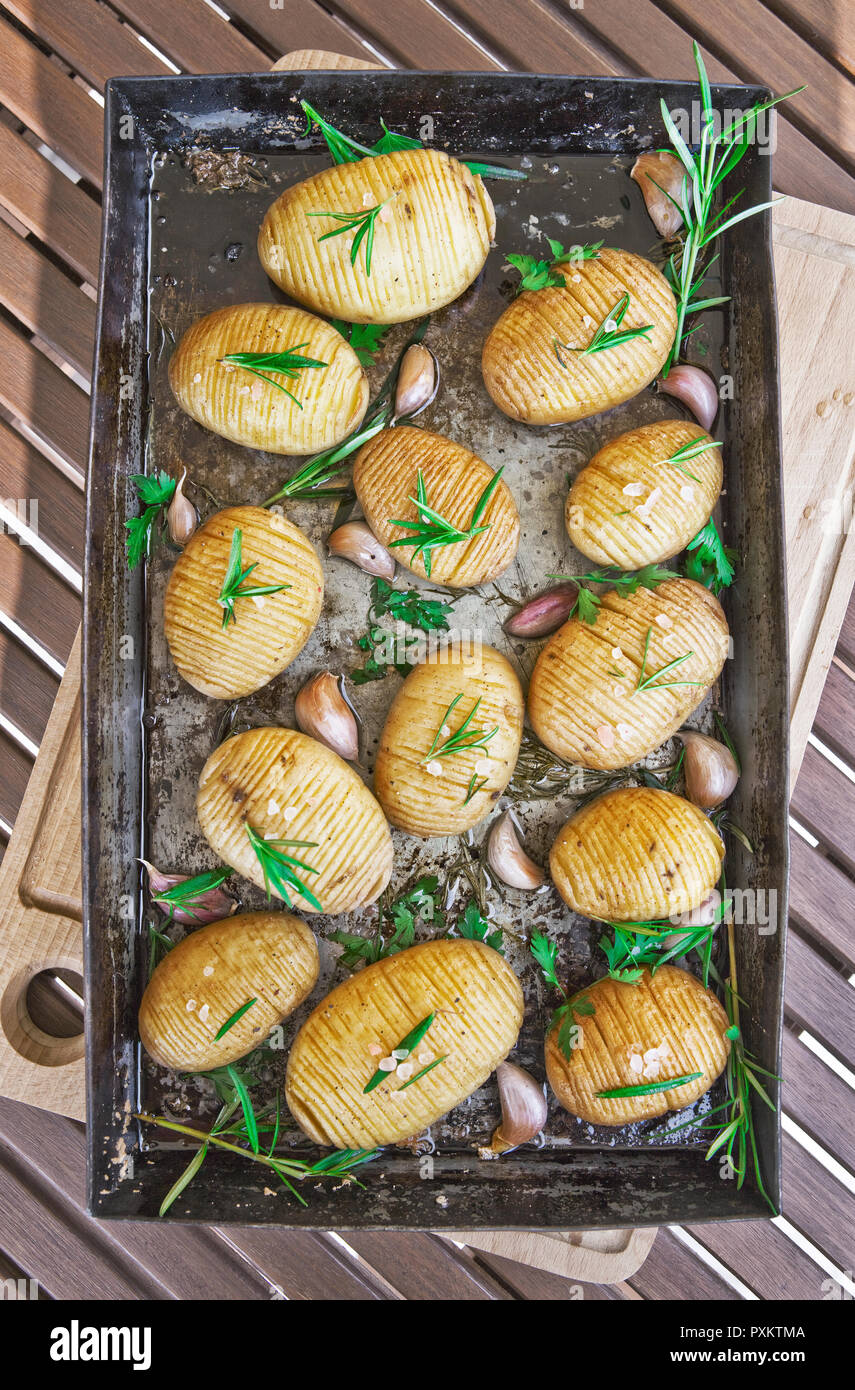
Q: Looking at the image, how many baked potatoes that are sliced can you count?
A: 13